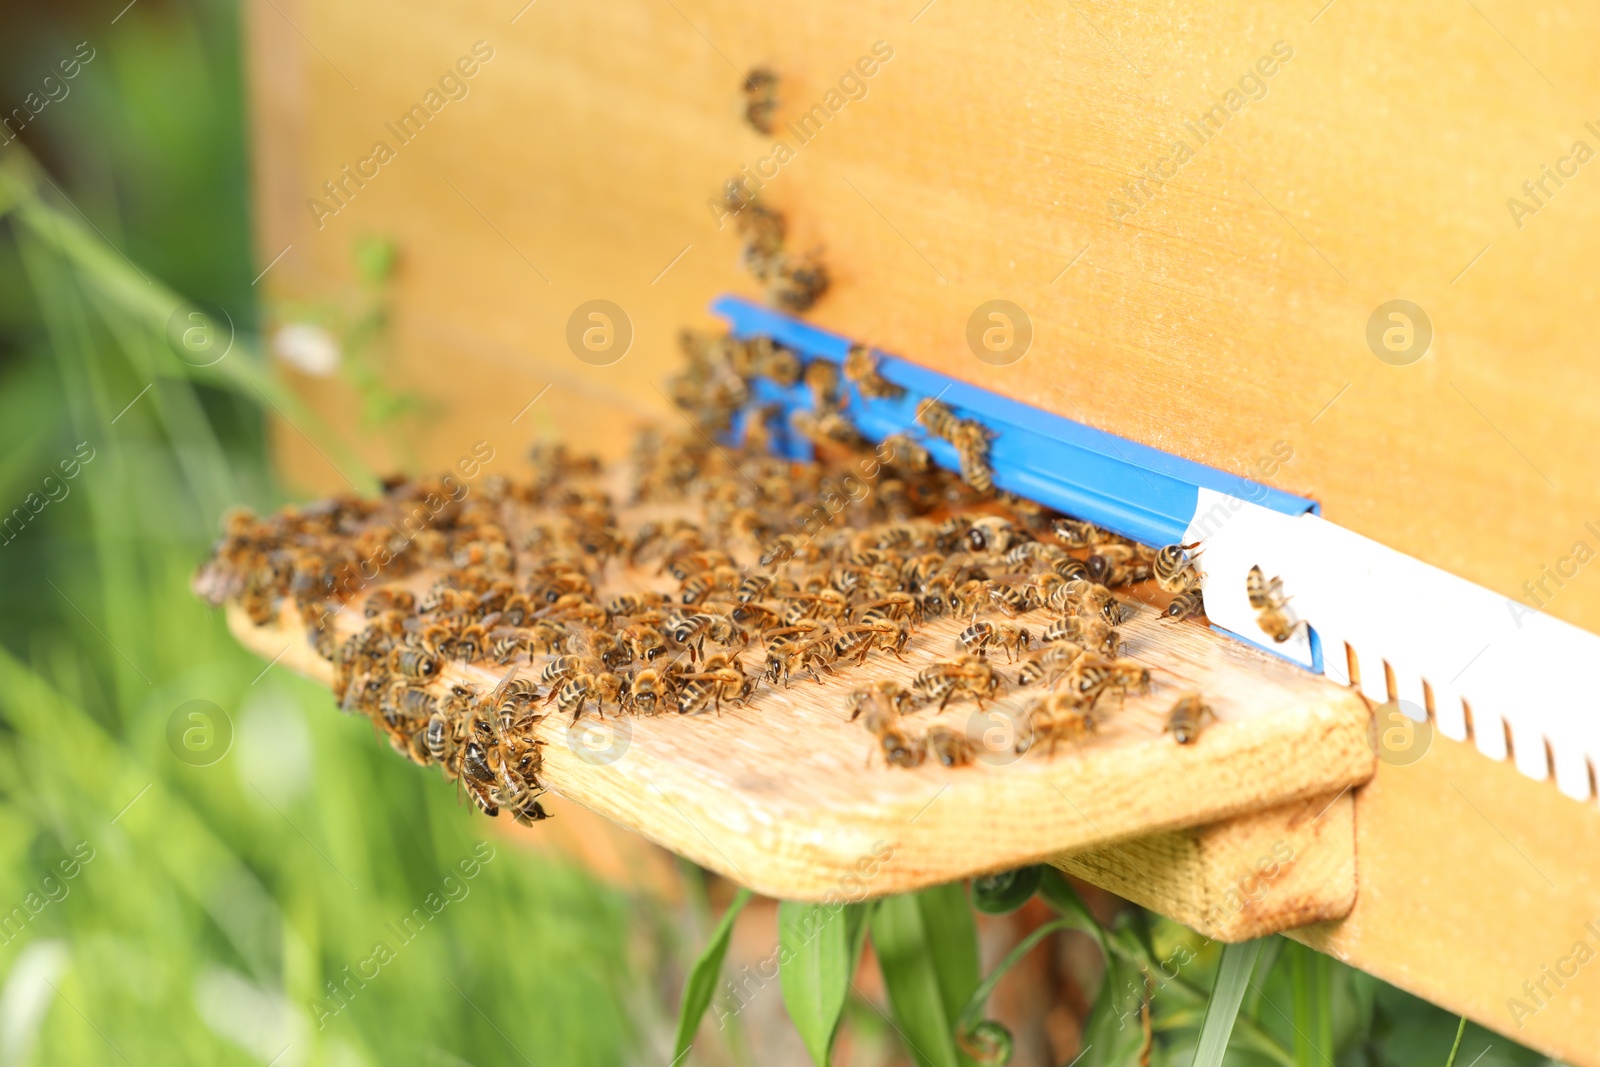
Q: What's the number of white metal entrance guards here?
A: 1